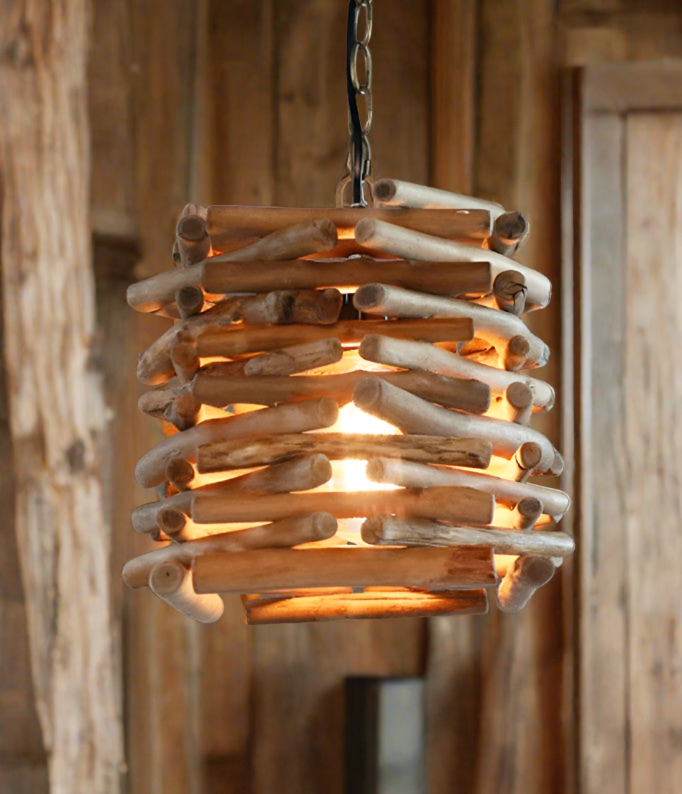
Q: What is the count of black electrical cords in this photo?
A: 1